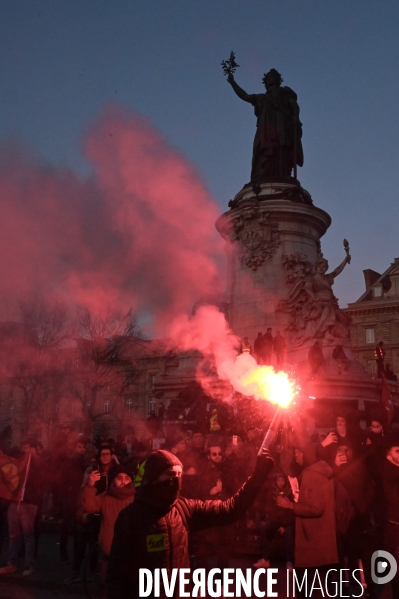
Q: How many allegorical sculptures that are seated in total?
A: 1